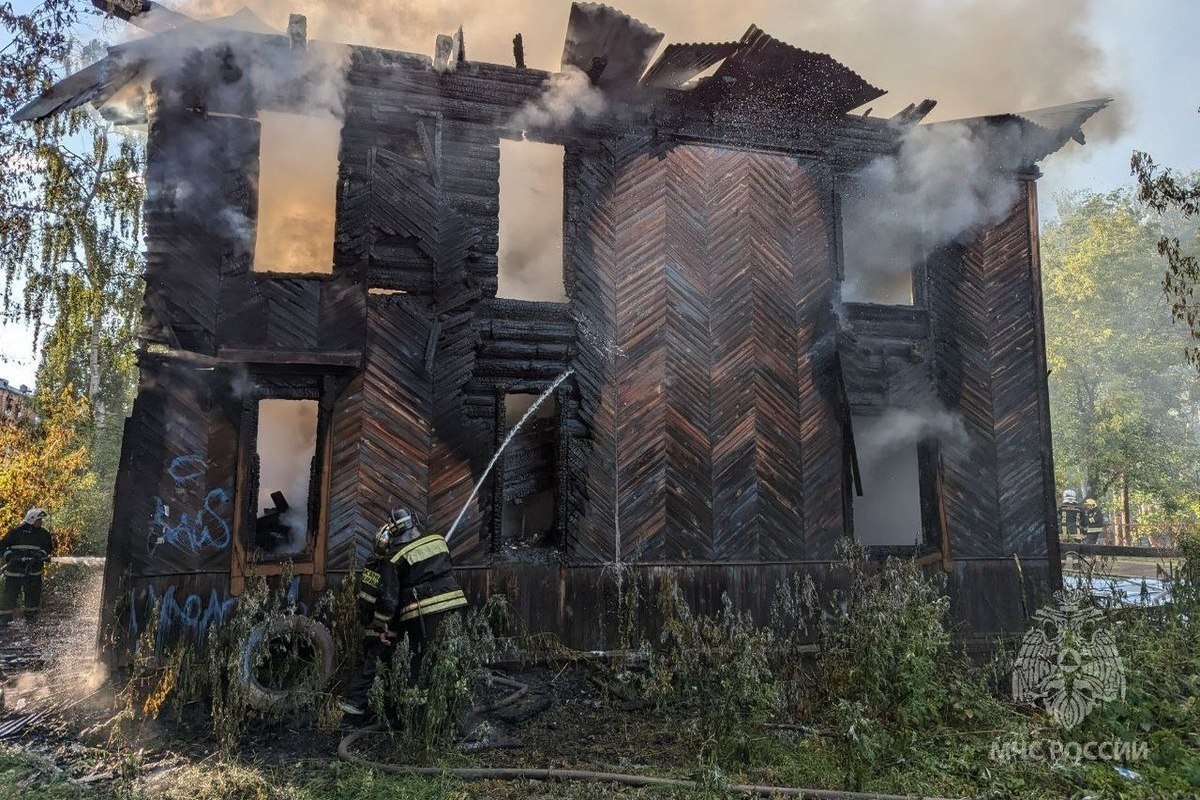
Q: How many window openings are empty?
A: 6